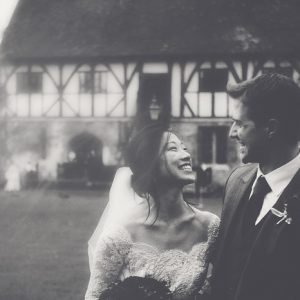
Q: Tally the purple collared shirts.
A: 0